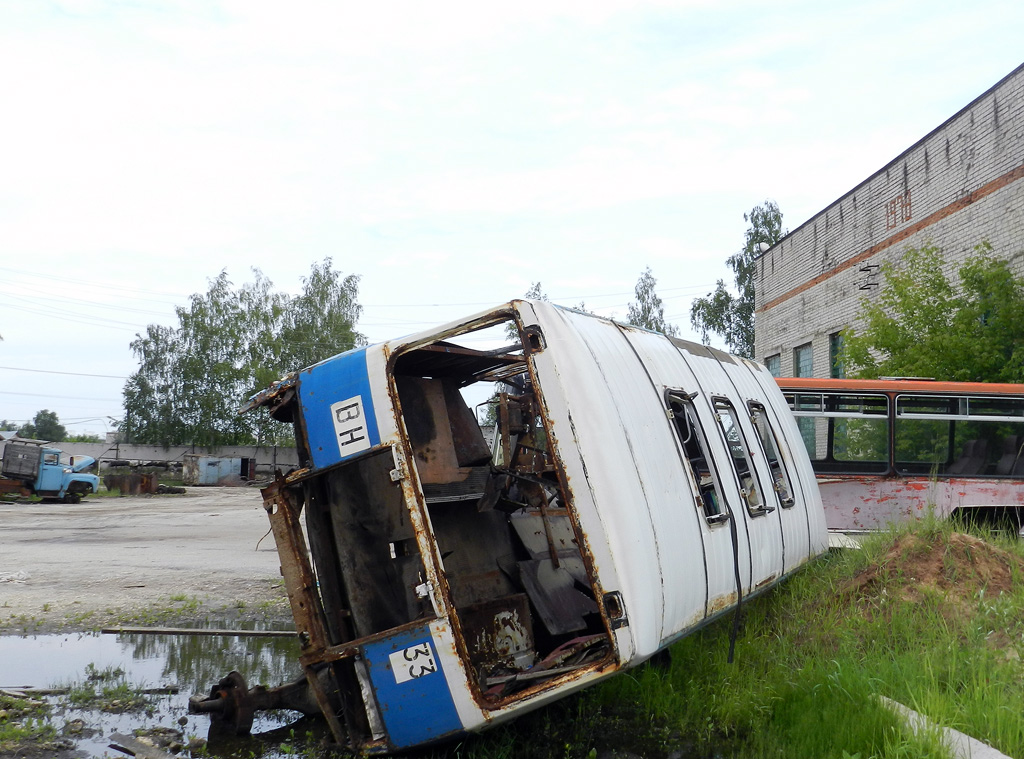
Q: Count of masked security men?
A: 0